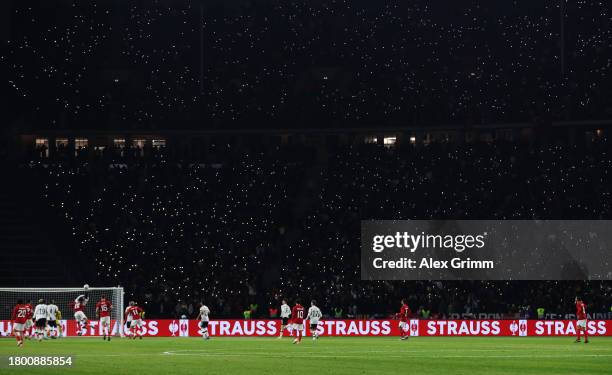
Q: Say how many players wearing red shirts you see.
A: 8